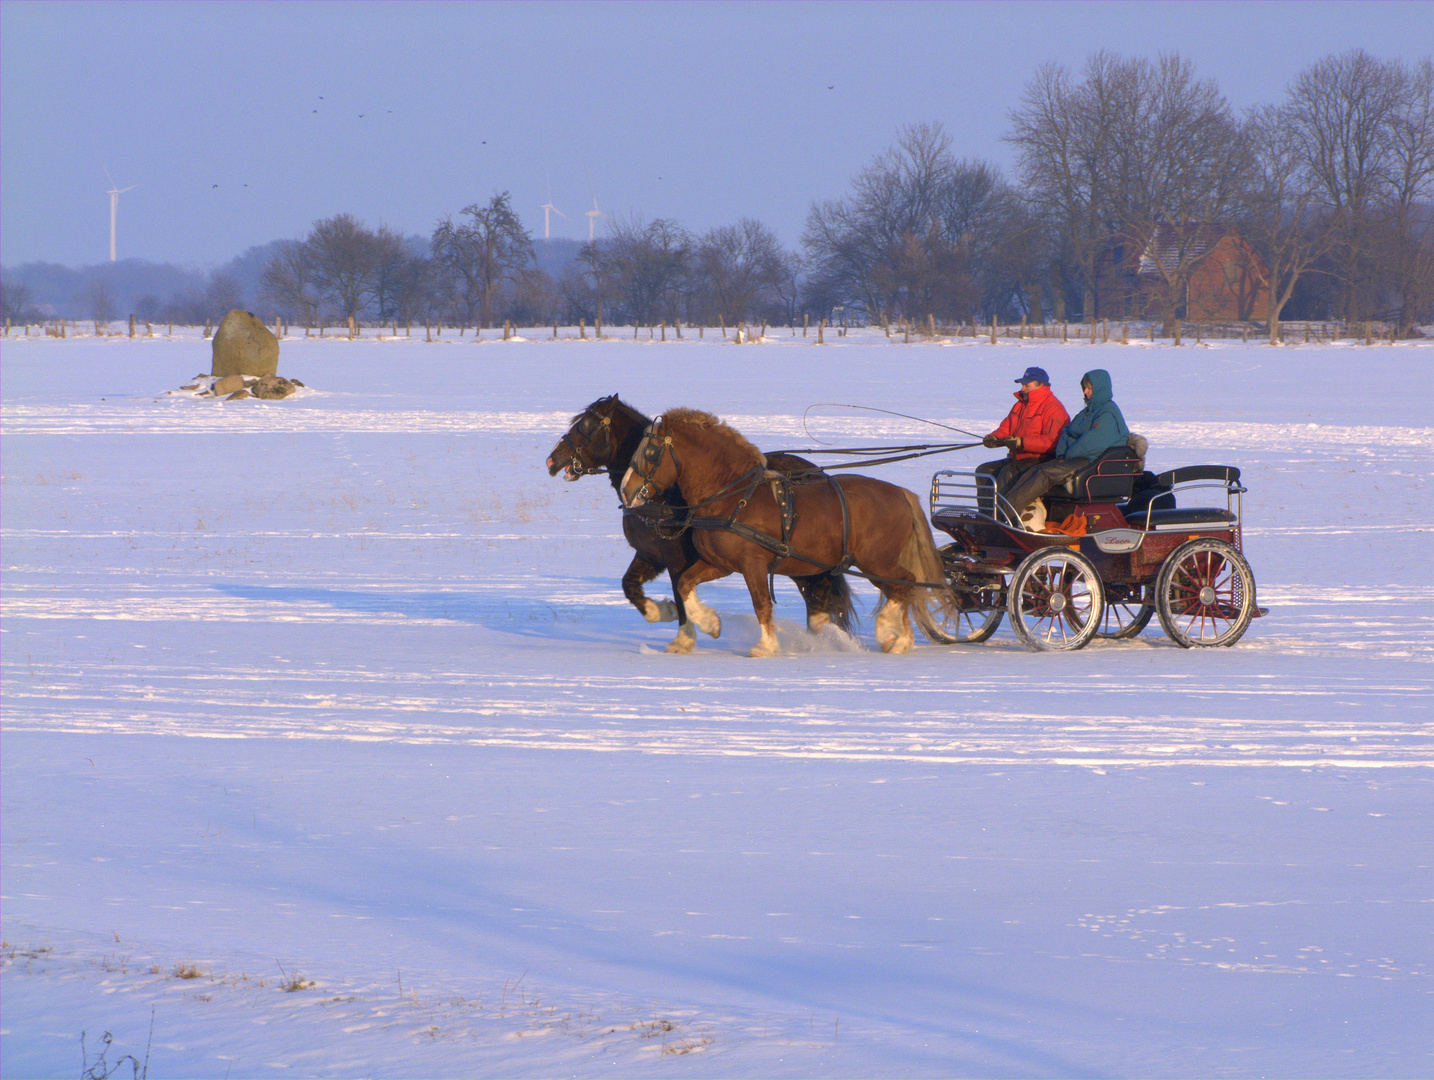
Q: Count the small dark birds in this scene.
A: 9